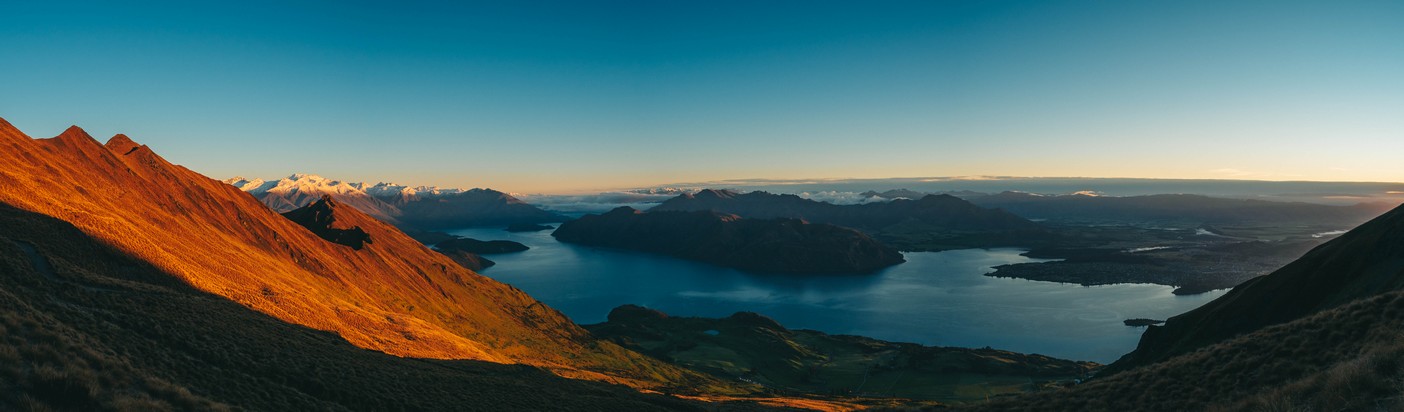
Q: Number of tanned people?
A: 0